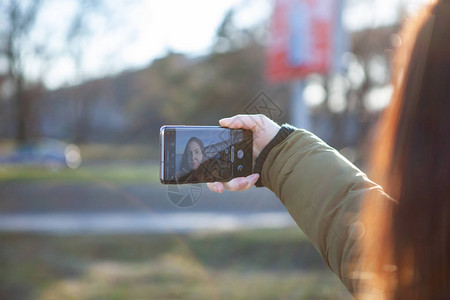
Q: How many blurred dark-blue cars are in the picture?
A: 1